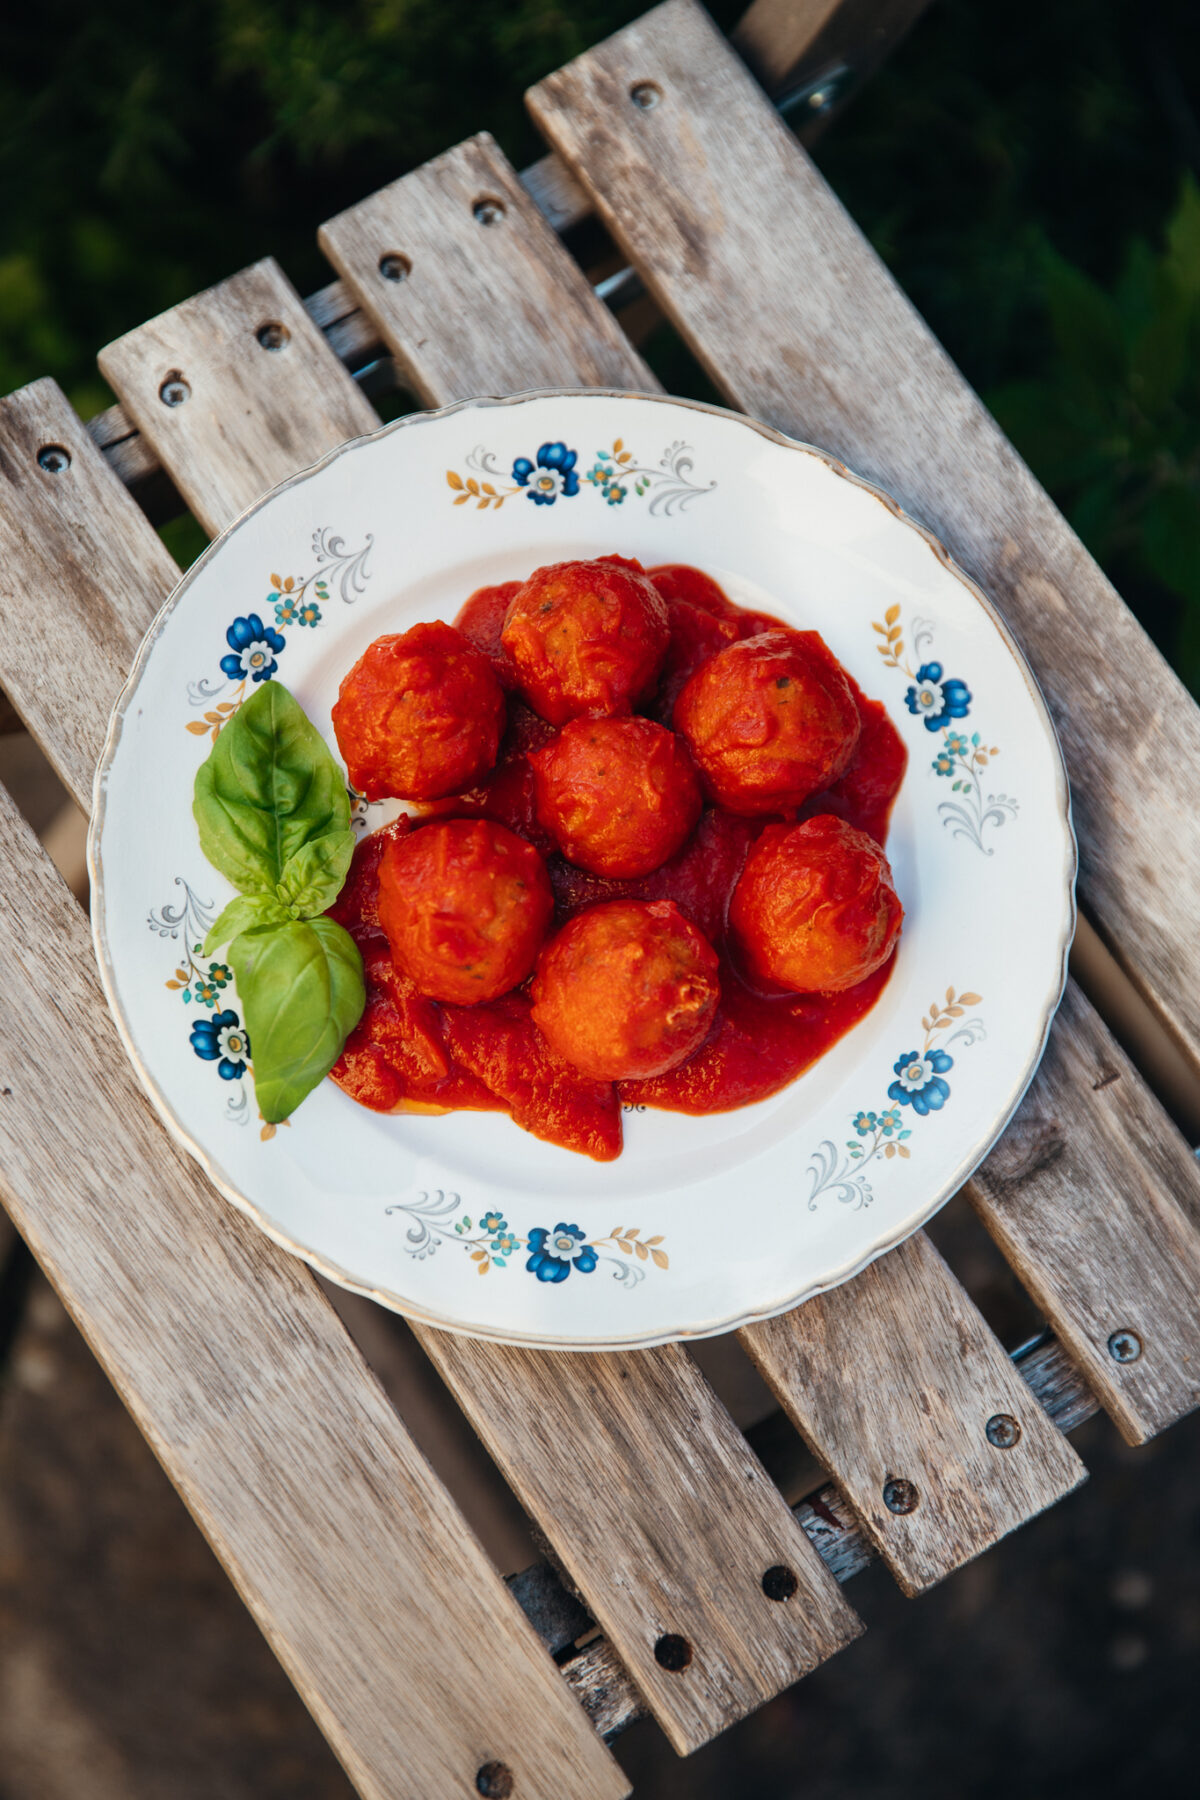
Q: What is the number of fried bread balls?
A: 7